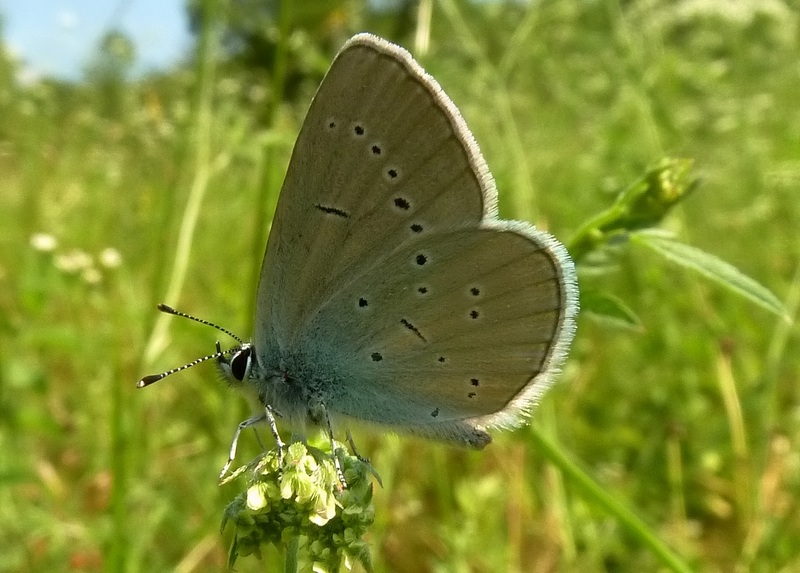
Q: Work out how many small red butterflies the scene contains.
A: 0